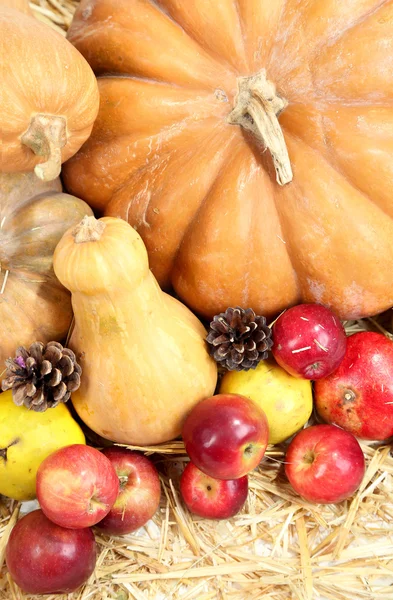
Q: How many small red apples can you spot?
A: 7